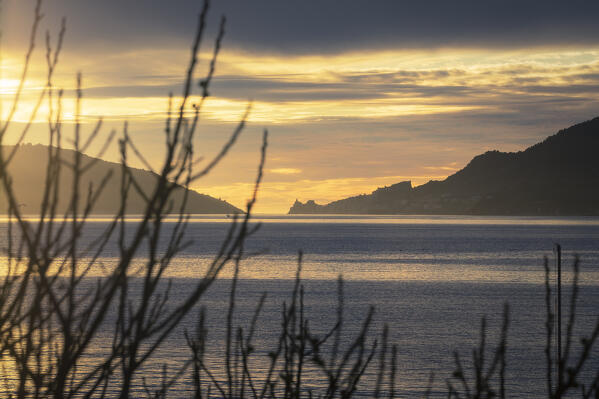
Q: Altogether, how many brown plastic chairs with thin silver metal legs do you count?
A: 0